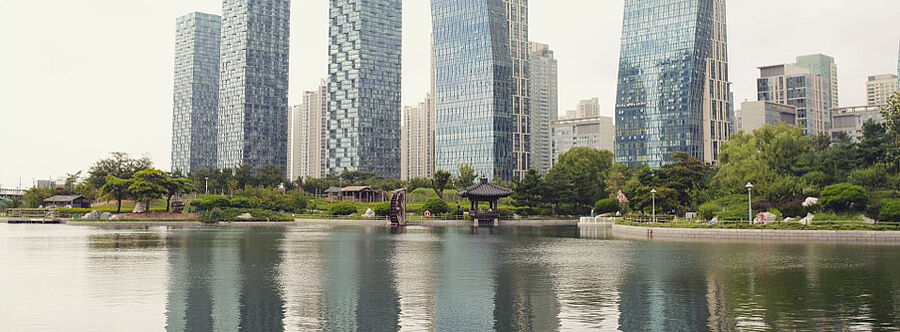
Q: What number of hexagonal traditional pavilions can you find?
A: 1